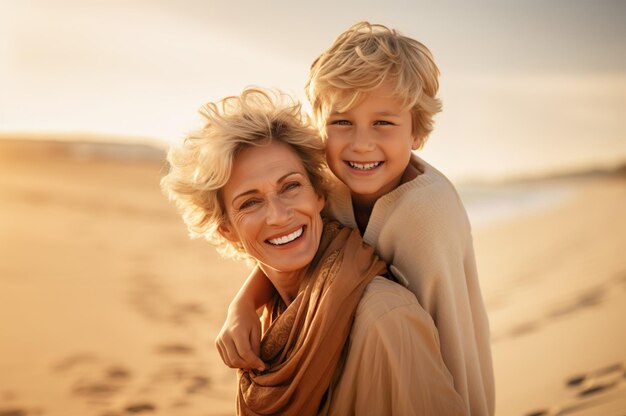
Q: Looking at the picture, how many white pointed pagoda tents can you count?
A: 0